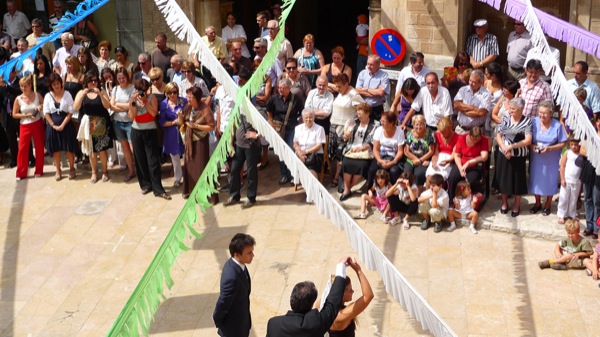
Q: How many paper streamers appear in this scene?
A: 5